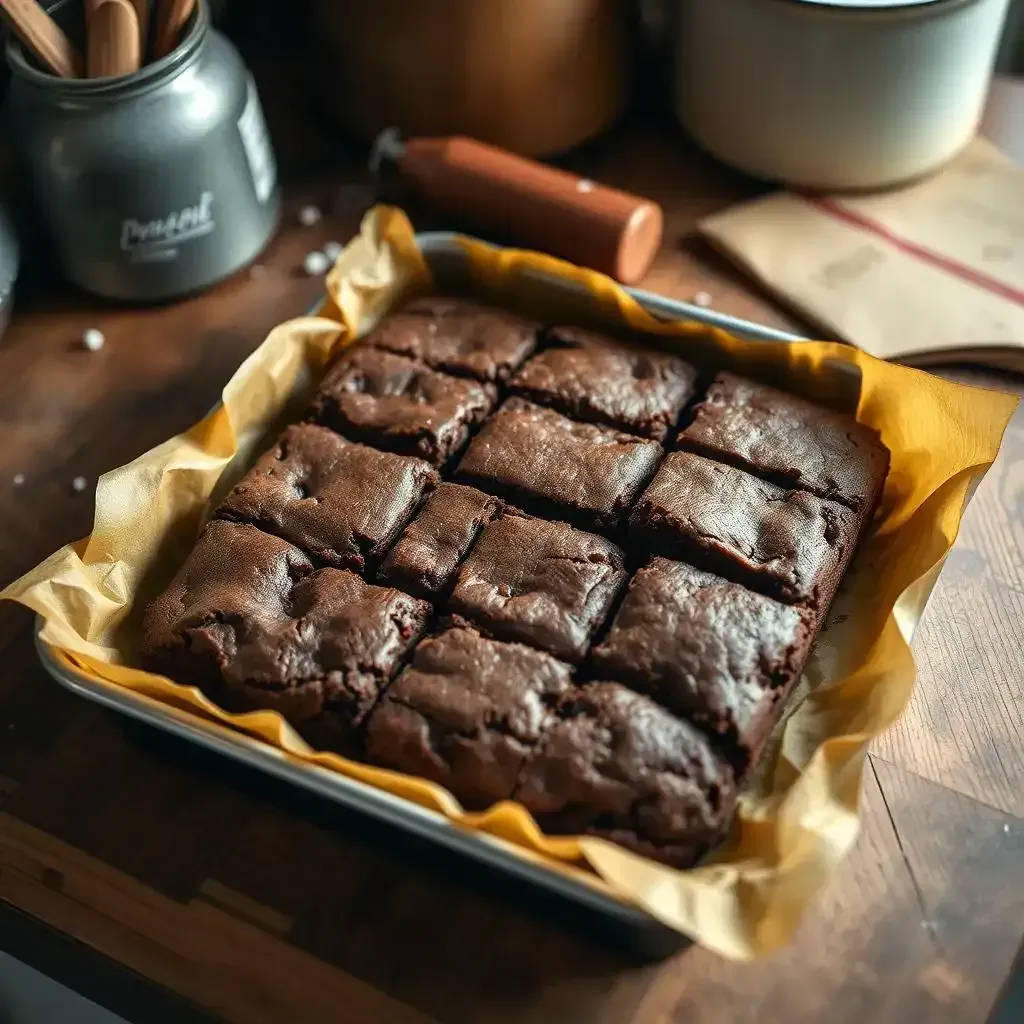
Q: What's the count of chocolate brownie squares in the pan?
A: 13